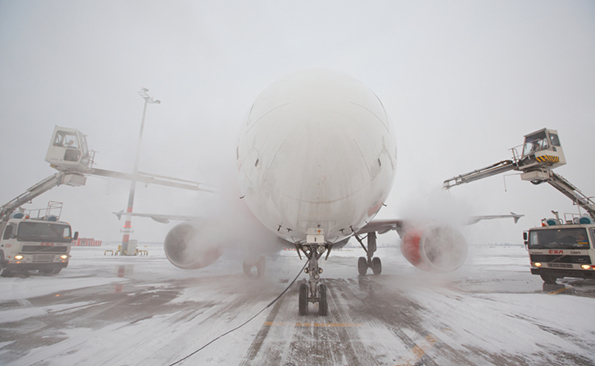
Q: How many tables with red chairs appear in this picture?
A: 0